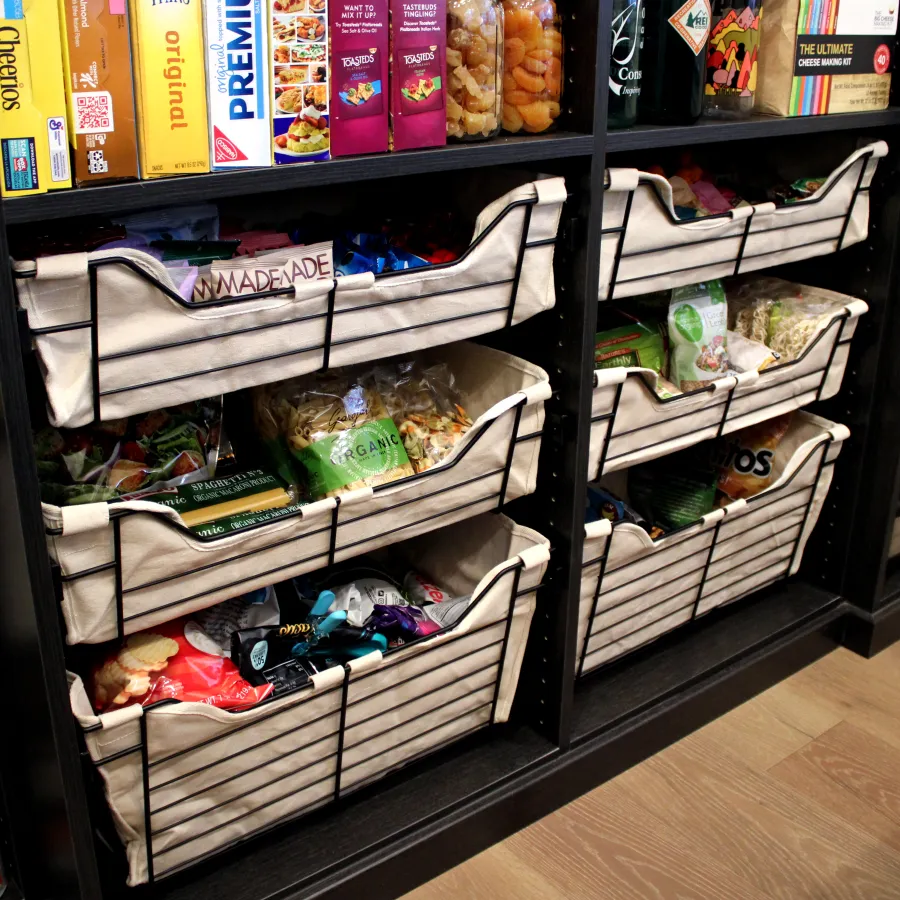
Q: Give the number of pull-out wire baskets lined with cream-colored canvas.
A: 6